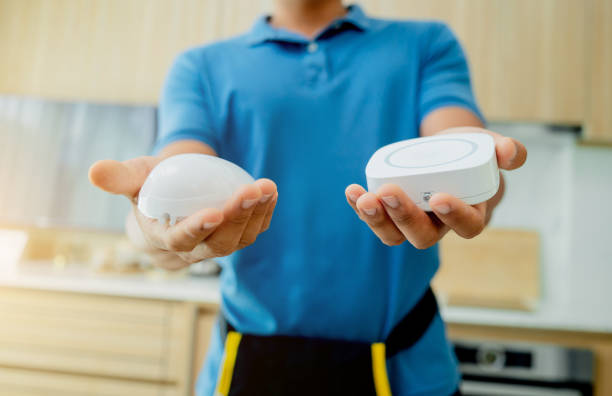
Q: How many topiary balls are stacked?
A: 0